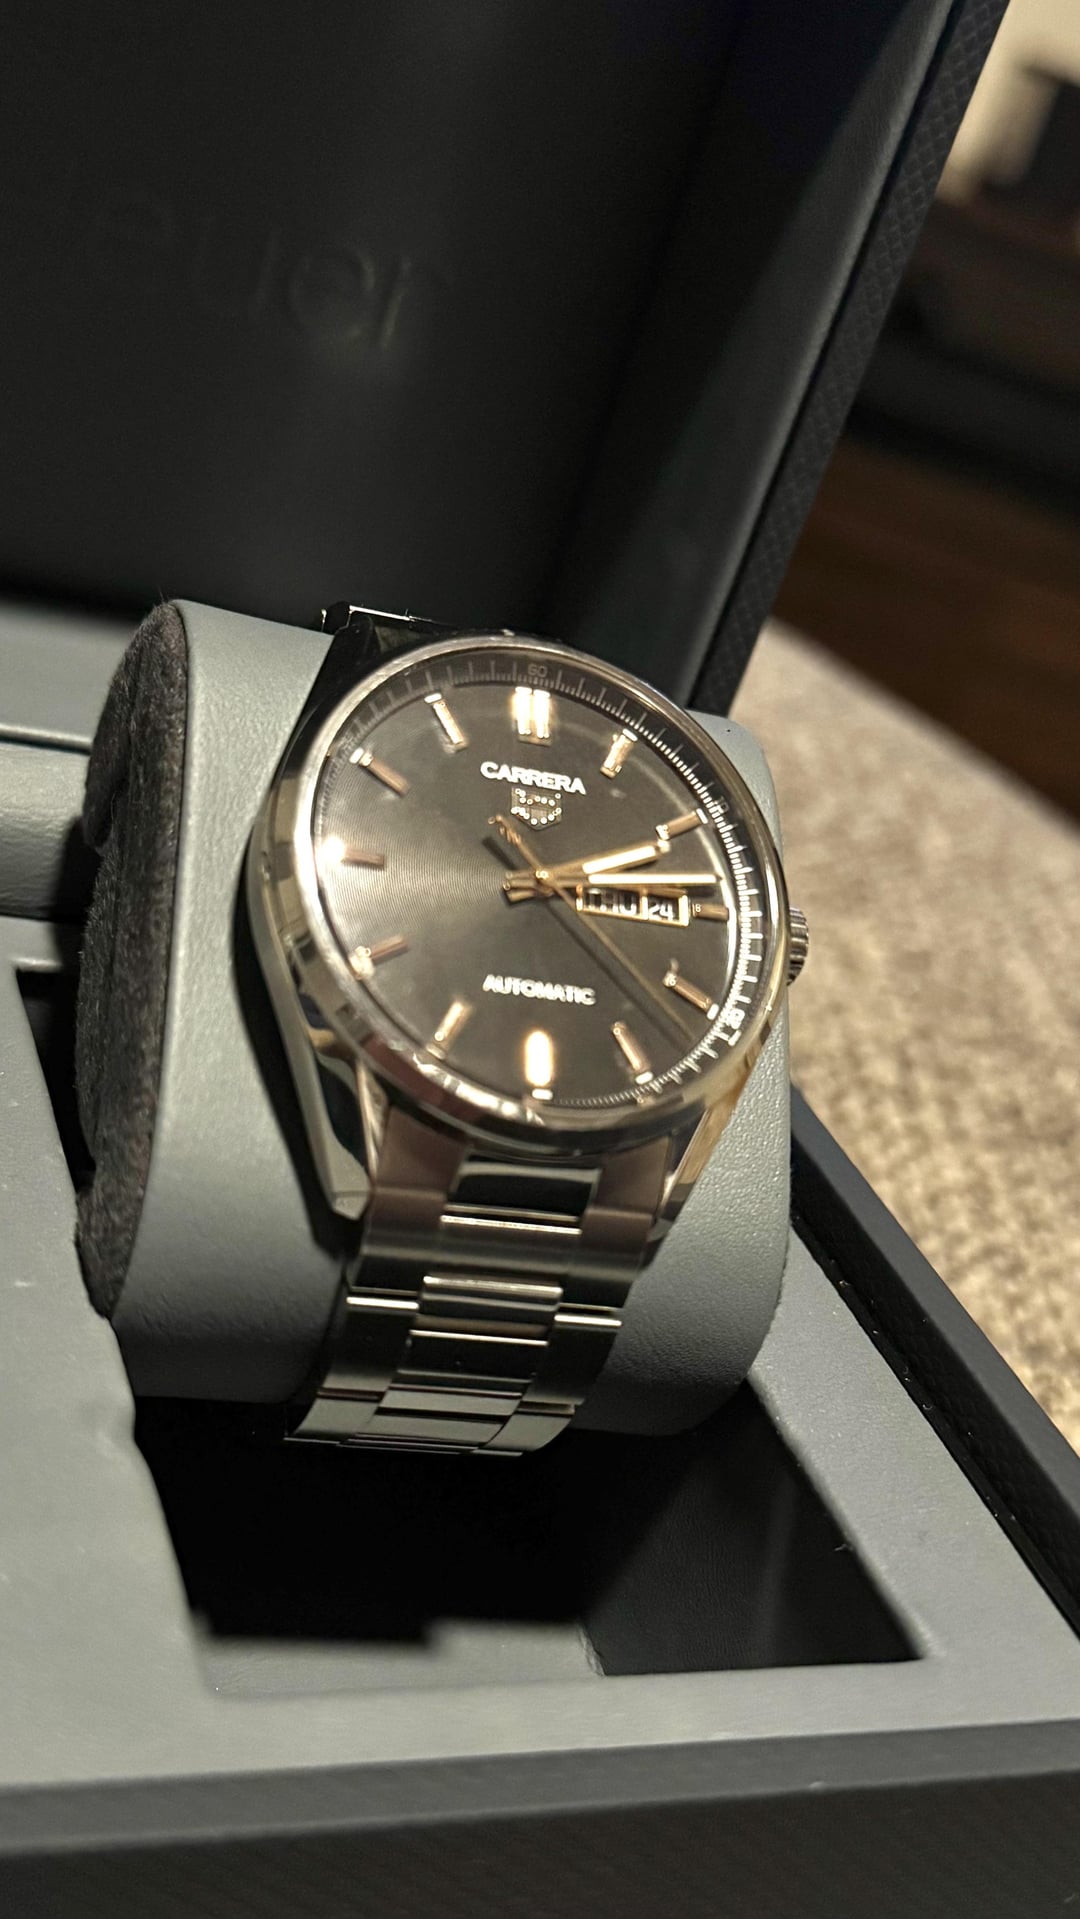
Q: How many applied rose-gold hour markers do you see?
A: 12